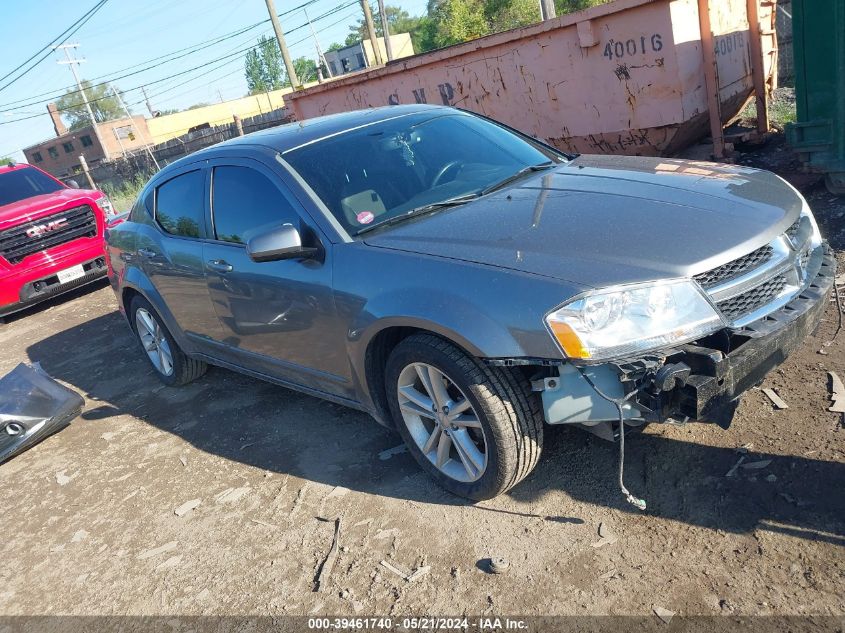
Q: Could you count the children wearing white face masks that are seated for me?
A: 0